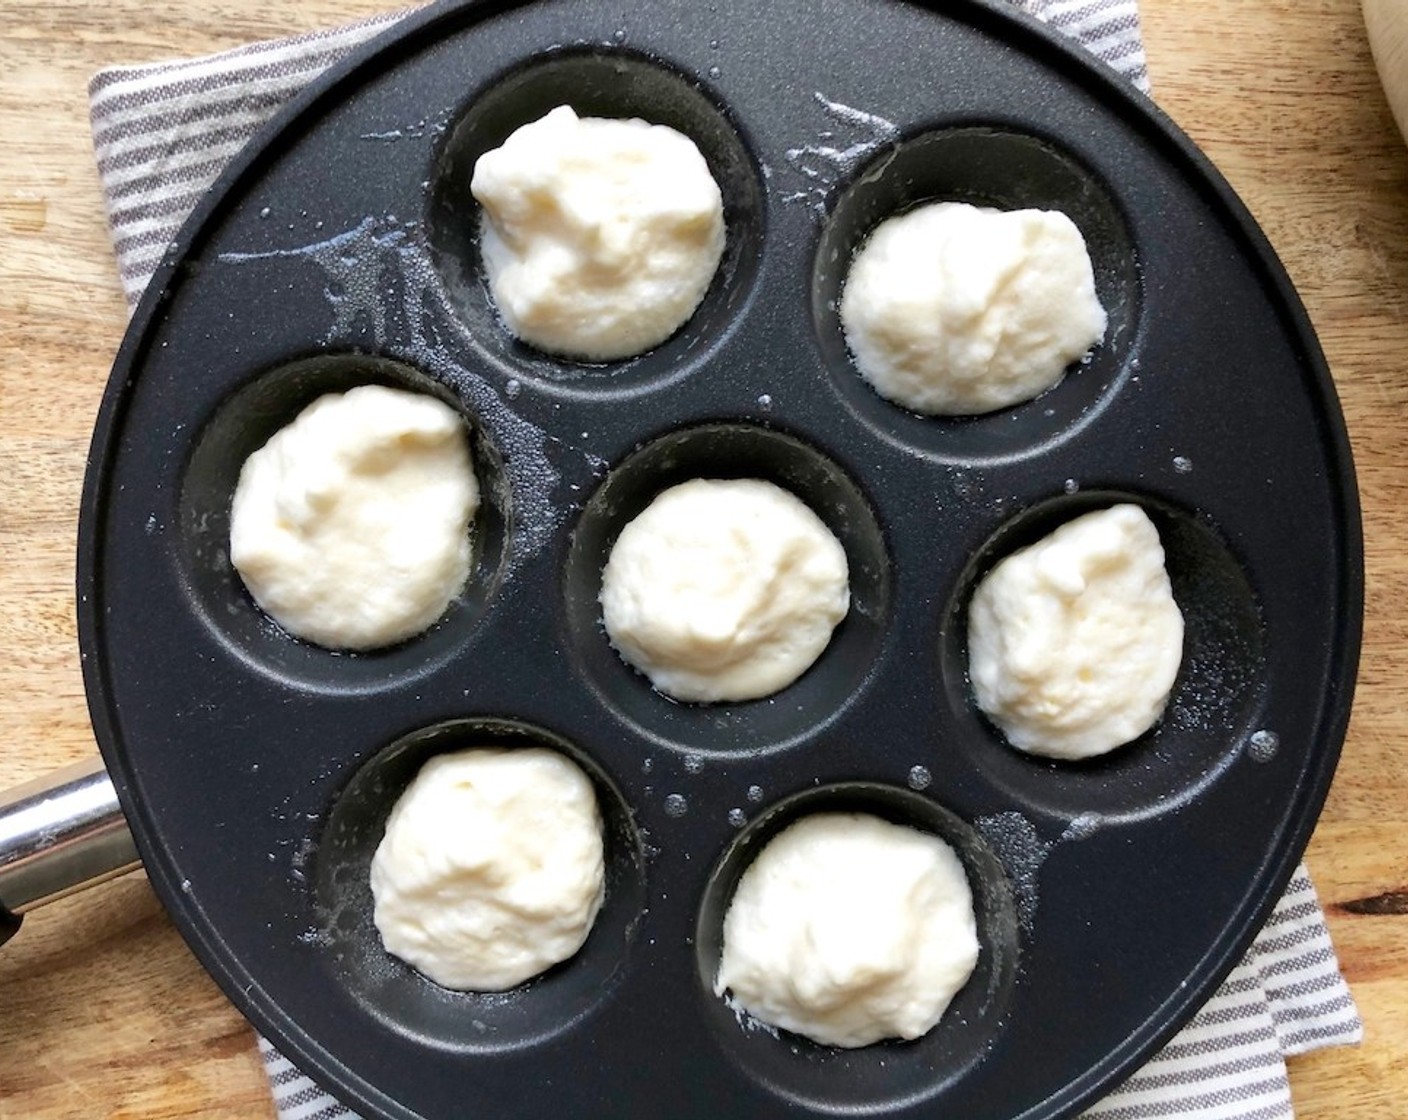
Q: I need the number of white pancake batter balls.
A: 7